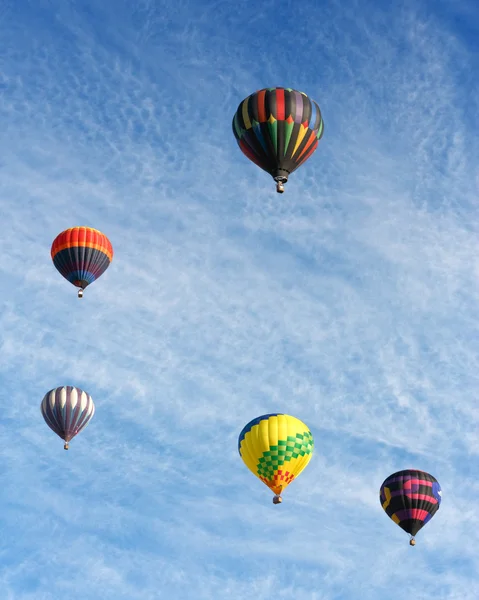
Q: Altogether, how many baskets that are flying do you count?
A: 5